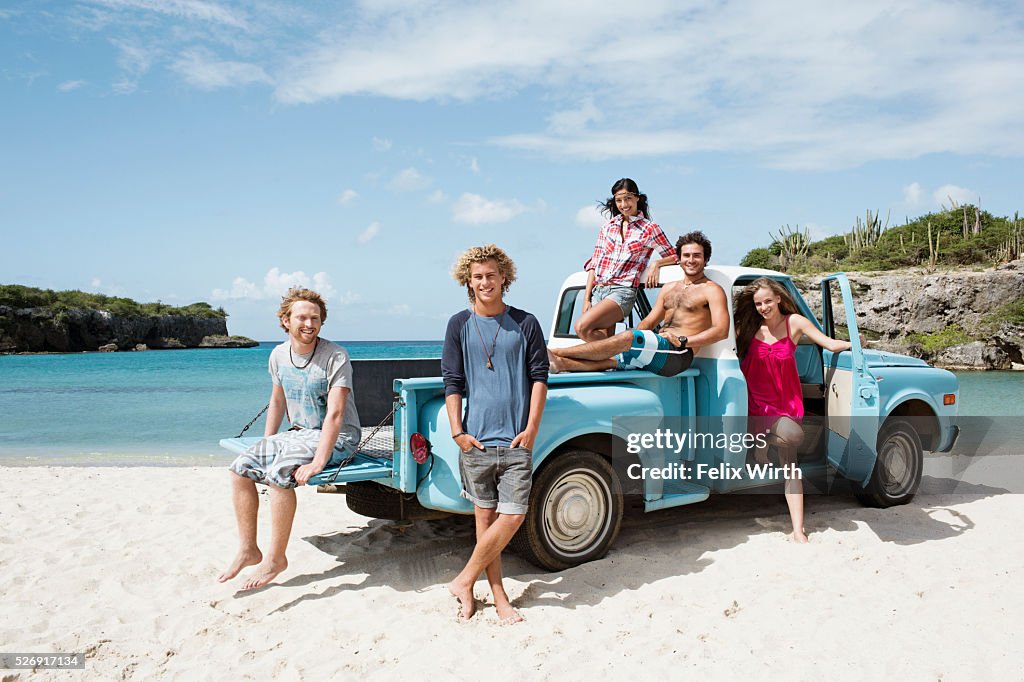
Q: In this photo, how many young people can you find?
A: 5